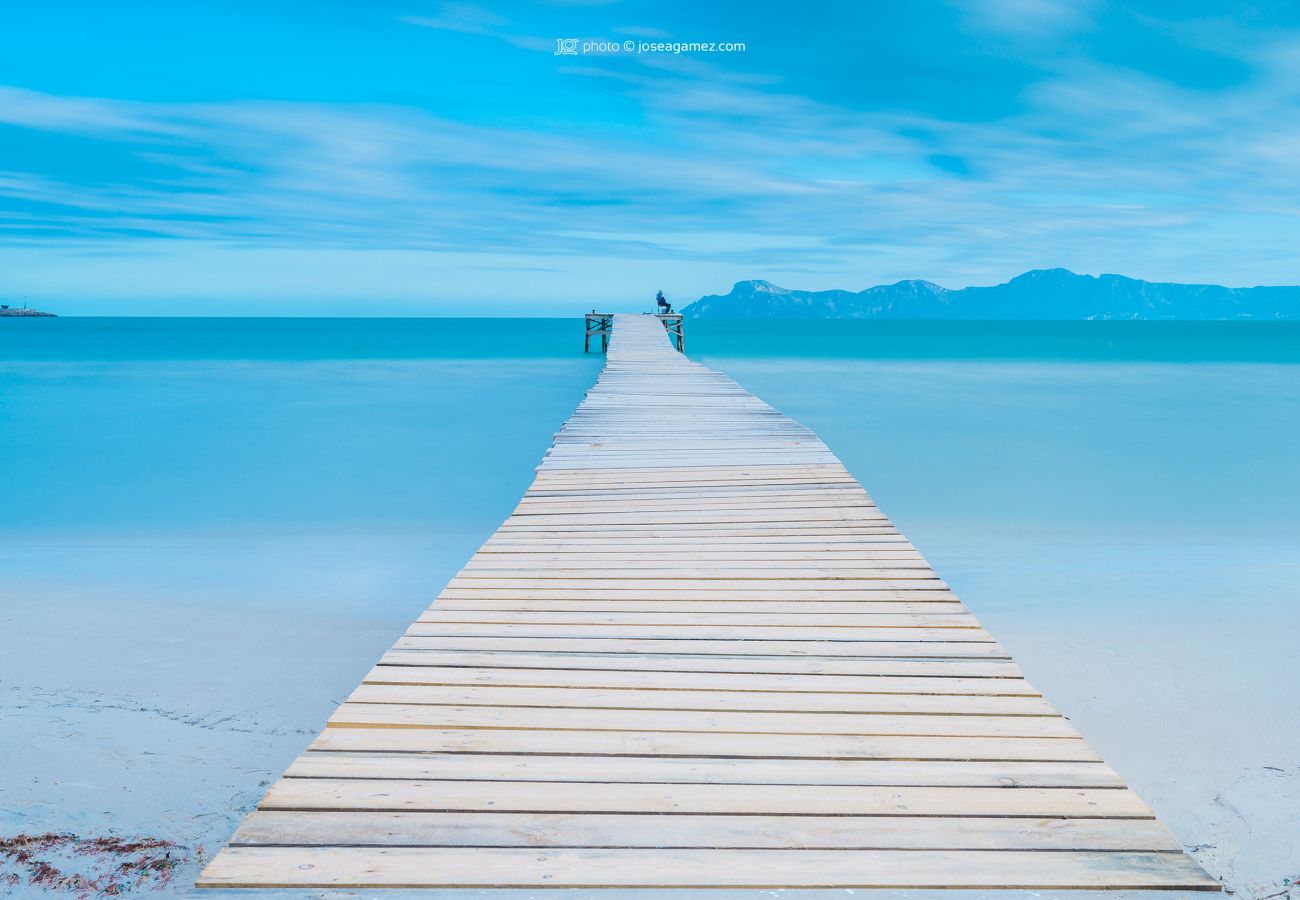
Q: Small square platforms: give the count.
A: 2